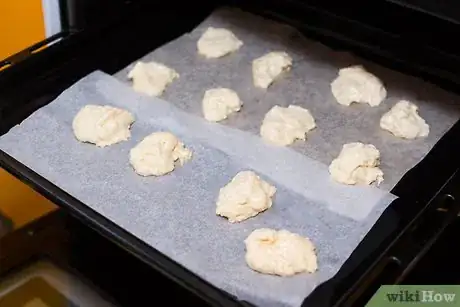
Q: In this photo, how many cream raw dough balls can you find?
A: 12